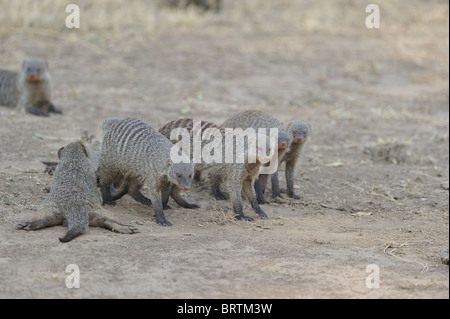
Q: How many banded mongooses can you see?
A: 6